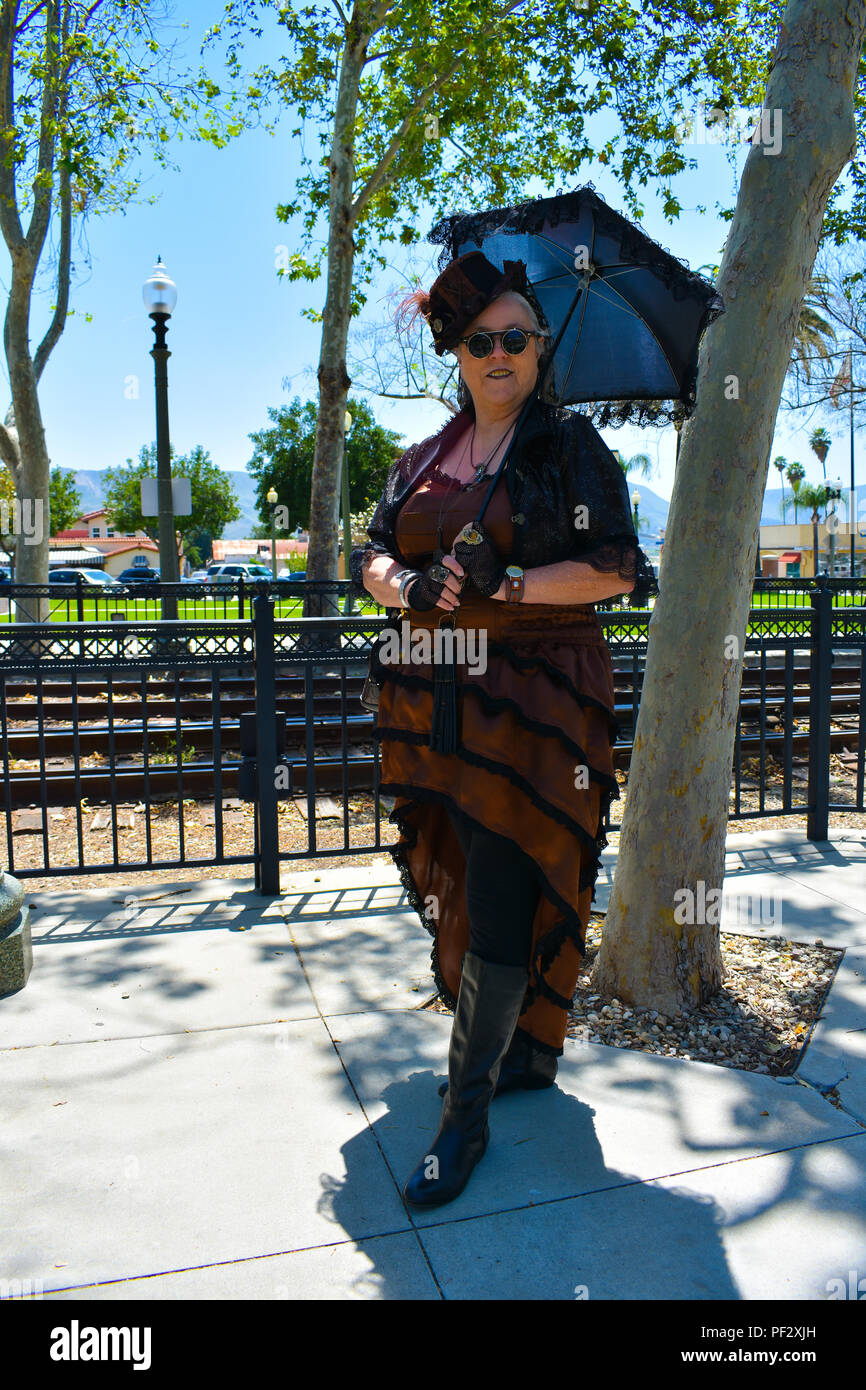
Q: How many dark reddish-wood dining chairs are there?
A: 0